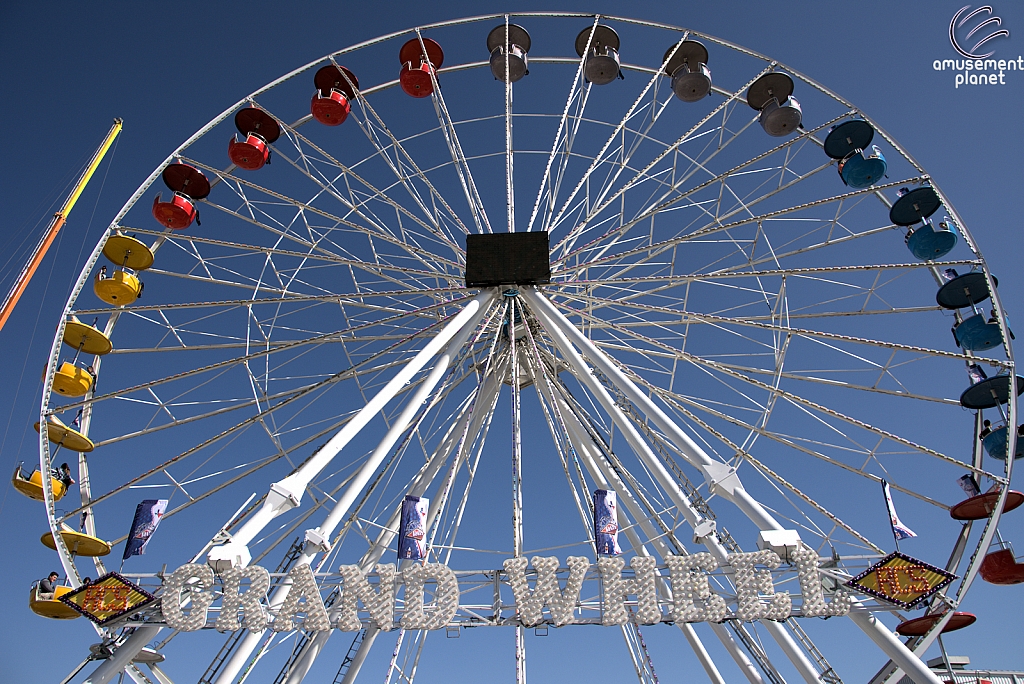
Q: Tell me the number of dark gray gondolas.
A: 4